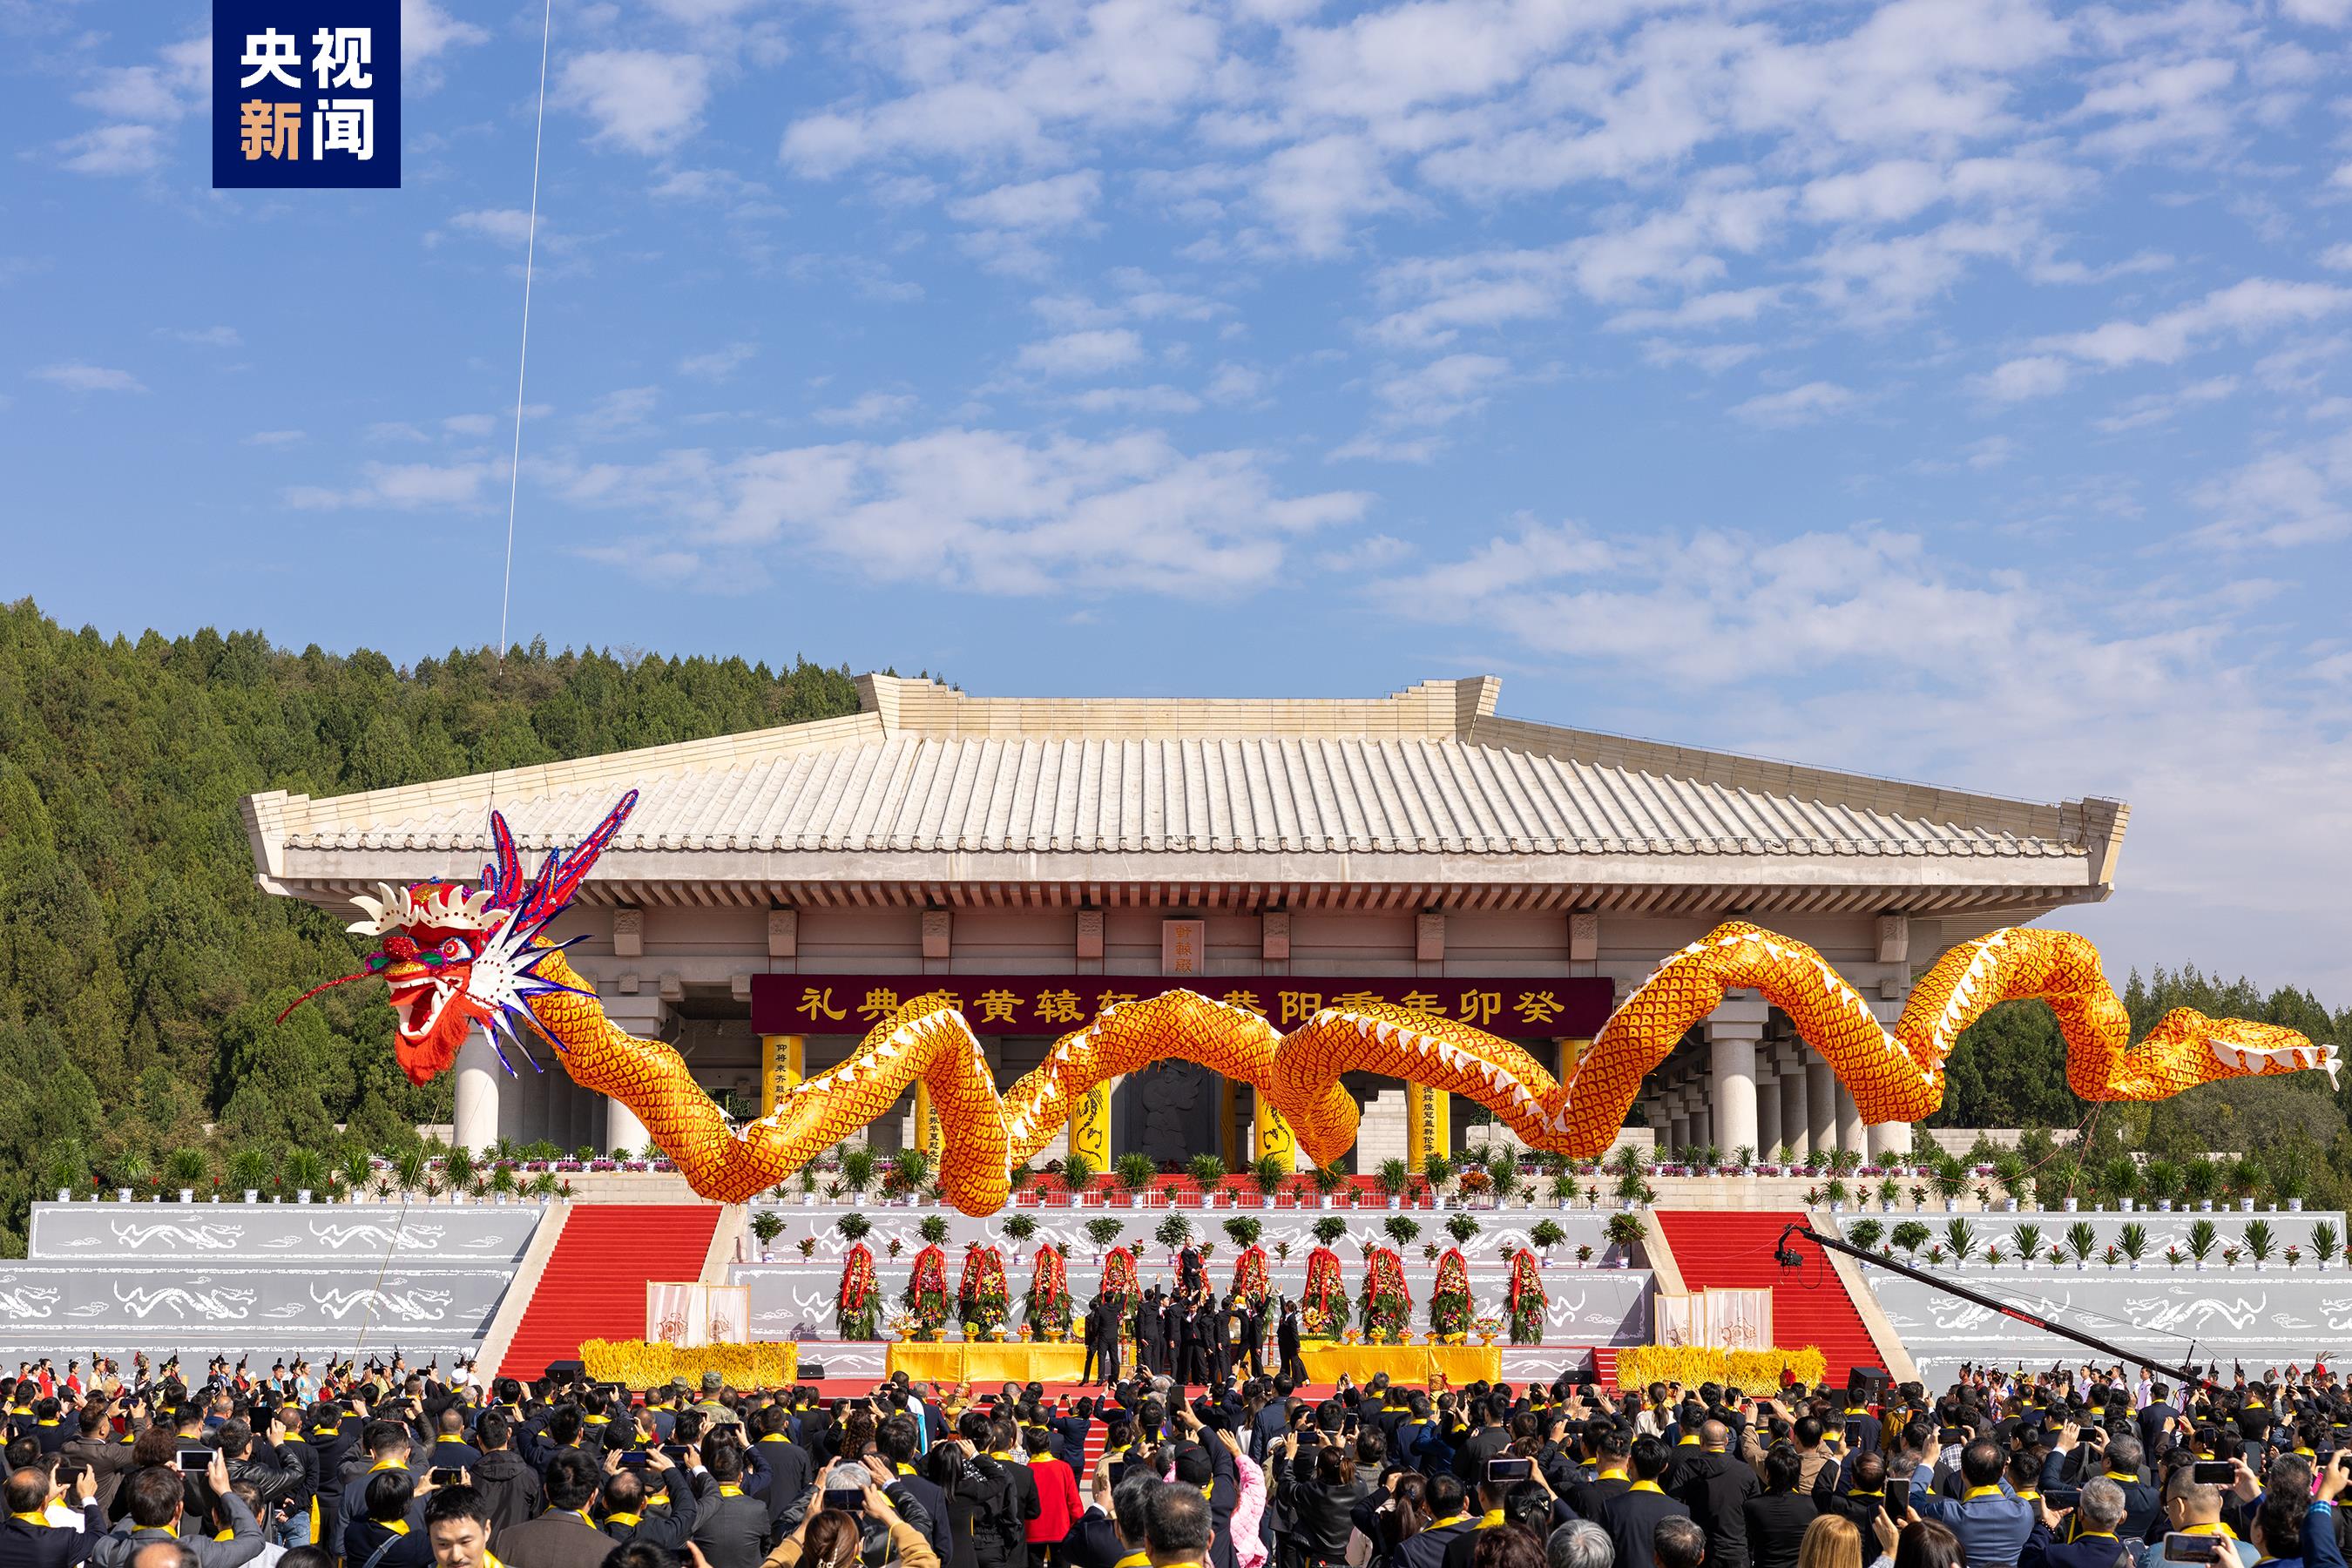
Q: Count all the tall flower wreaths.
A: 11